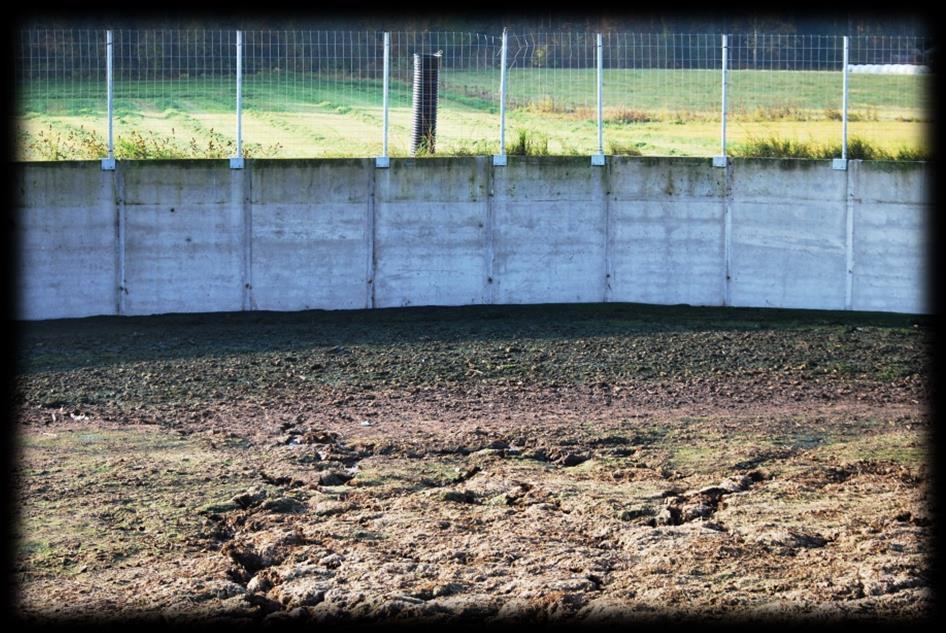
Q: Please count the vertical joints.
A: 7